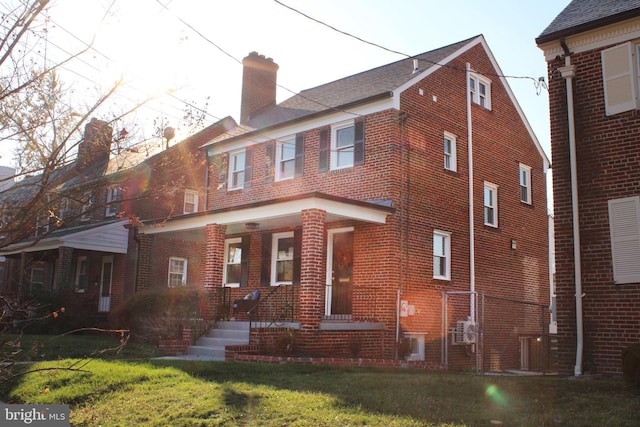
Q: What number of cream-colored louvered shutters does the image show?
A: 2